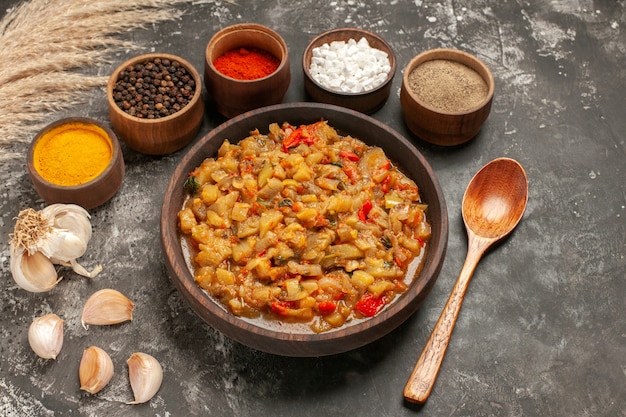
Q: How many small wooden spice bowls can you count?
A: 5